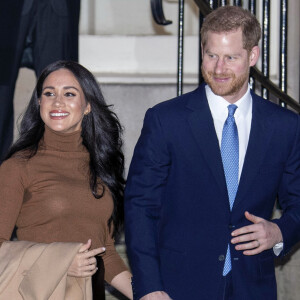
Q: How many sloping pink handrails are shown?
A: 0